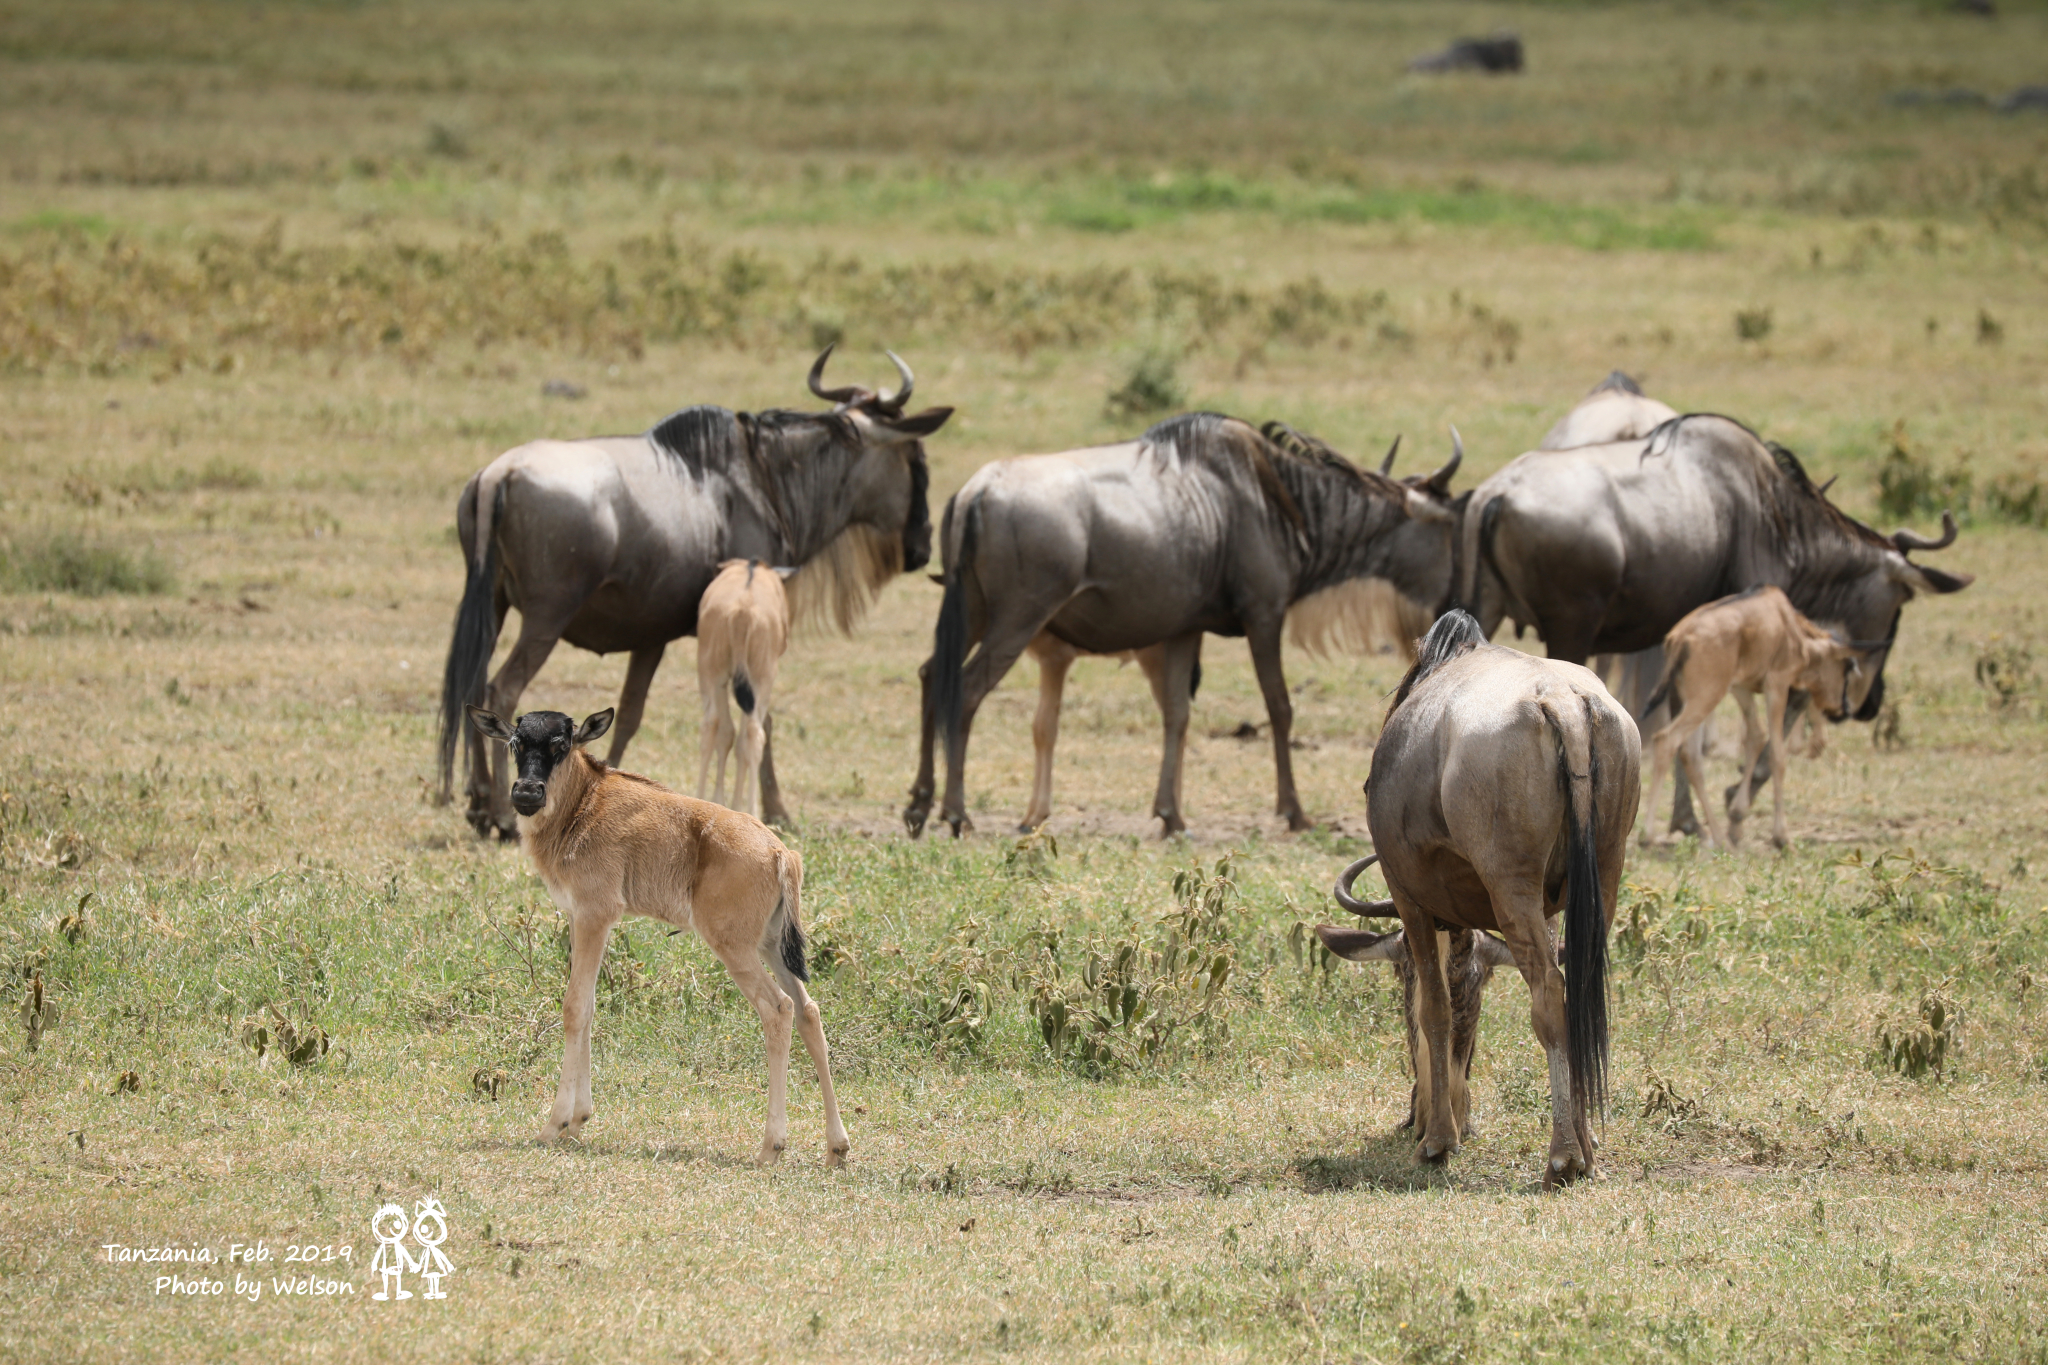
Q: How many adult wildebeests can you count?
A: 5